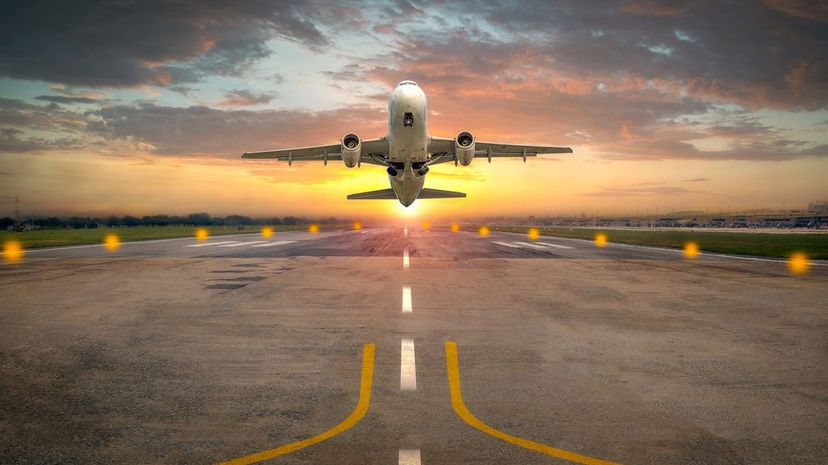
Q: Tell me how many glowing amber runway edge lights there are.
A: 13